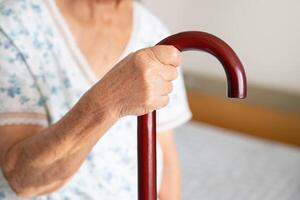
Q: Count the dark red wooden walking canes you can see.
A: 1